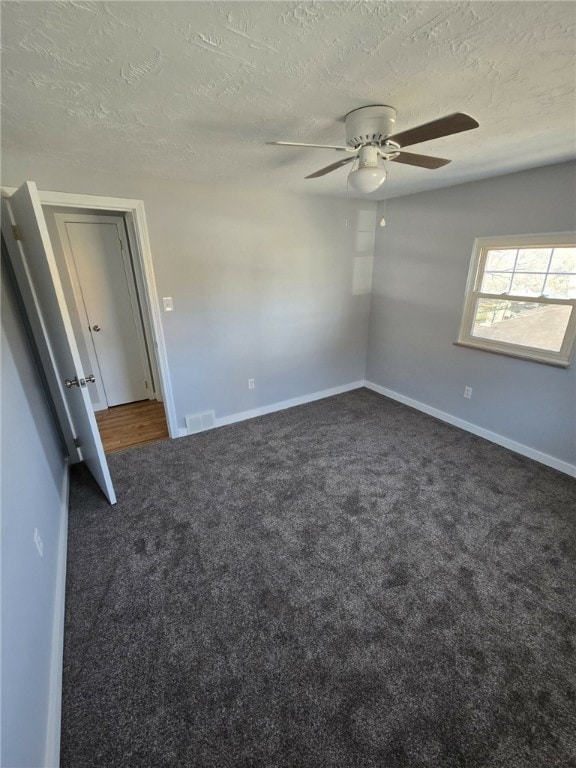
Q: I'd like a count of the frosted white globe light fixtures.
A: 1